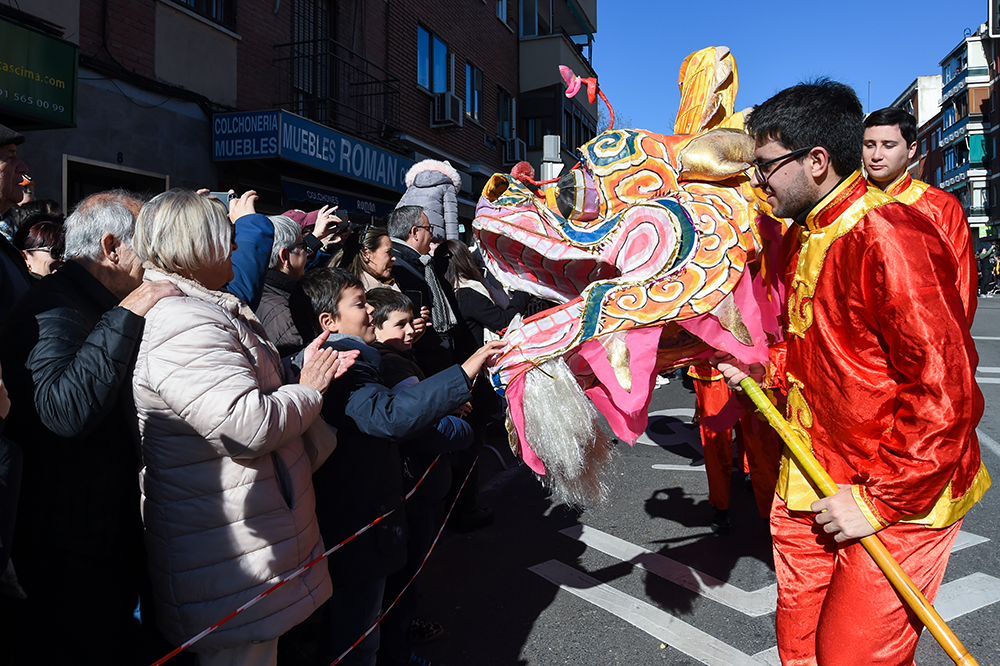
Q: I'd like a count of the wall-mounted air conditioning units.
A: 2